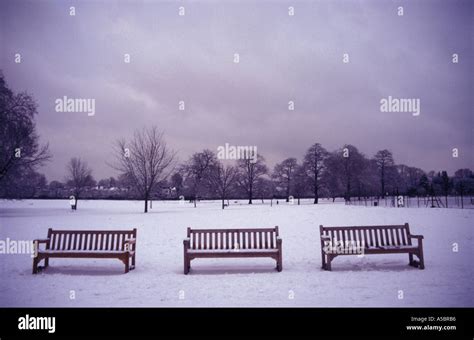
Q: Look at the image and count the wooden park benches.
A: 3